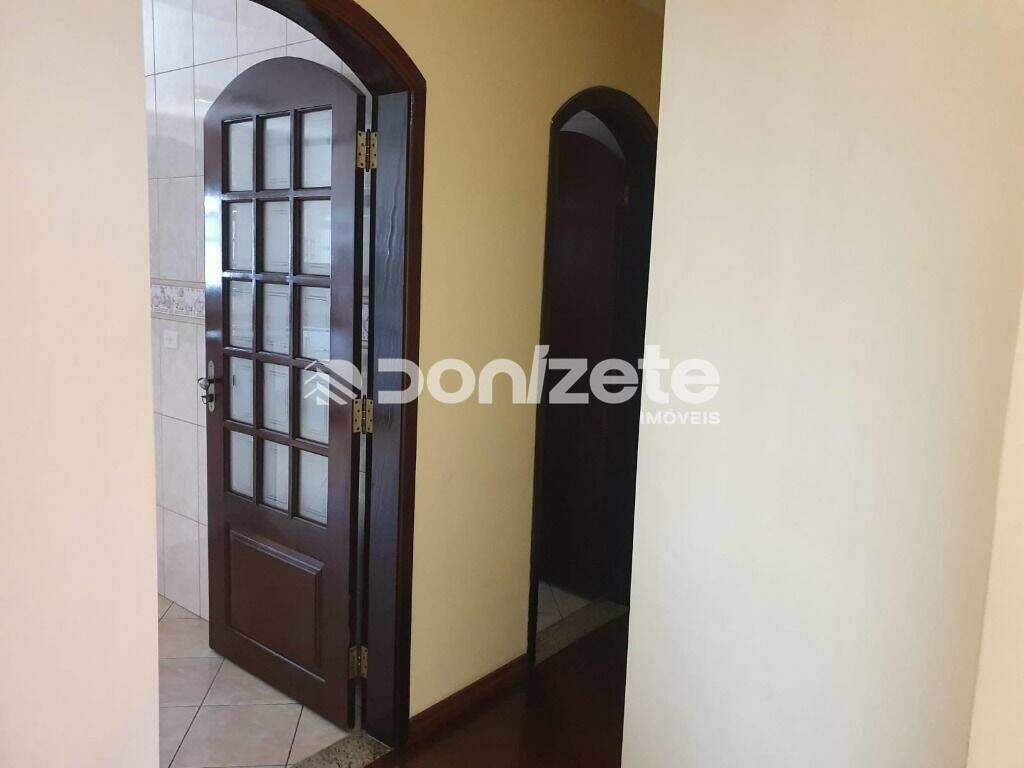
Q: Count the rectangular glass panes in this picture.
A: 15